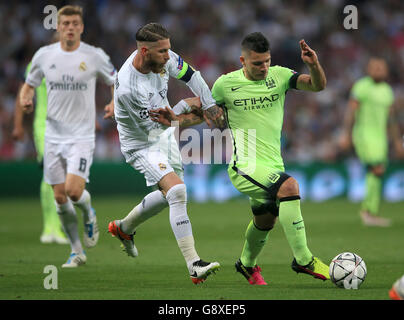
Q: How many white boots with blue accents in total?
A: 2